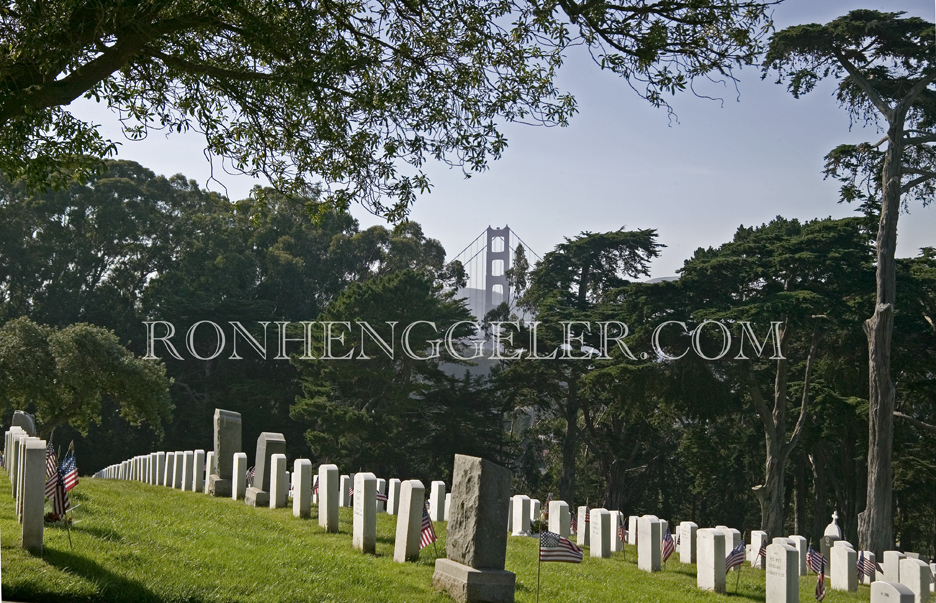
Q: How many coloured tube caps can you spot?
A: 0